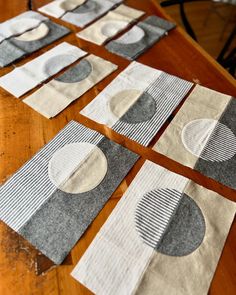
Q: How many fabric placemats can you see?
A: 8